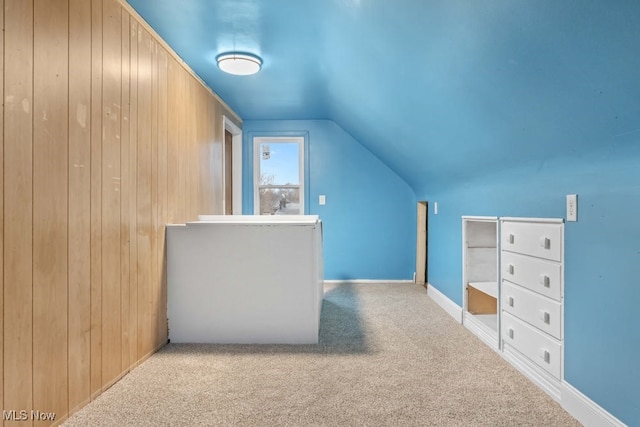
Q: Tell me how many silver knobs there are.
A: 8